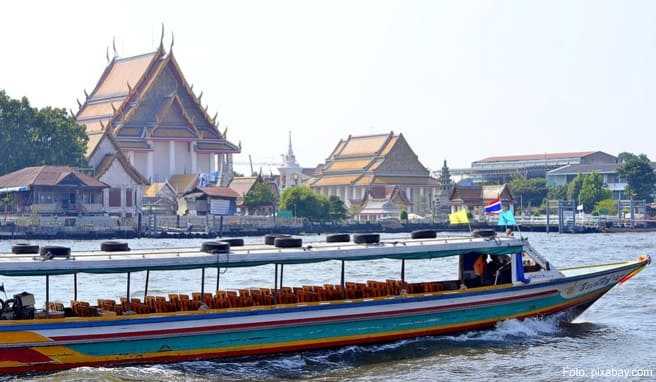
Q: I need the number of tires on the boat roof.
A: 11